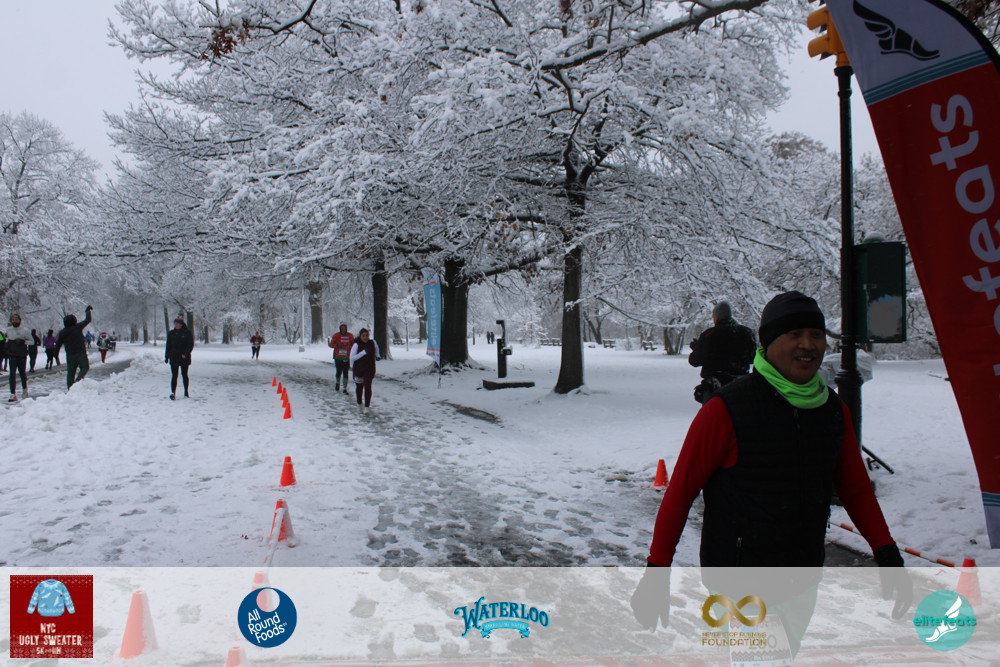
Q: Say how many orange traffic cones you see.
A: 12